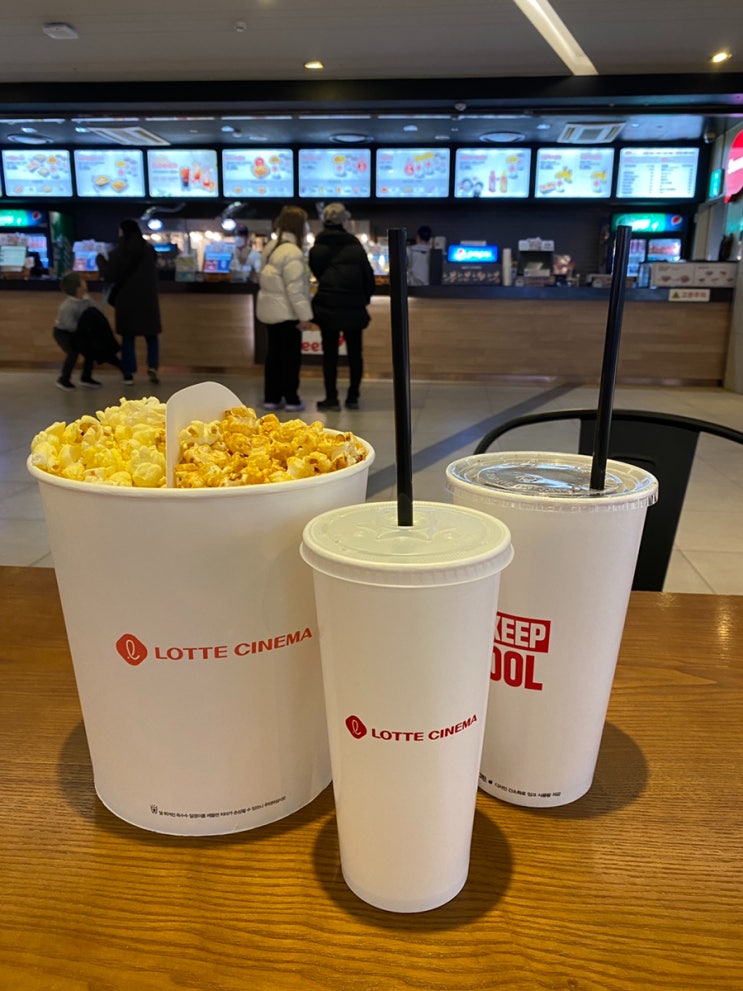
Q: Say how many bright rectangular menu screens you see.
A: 9